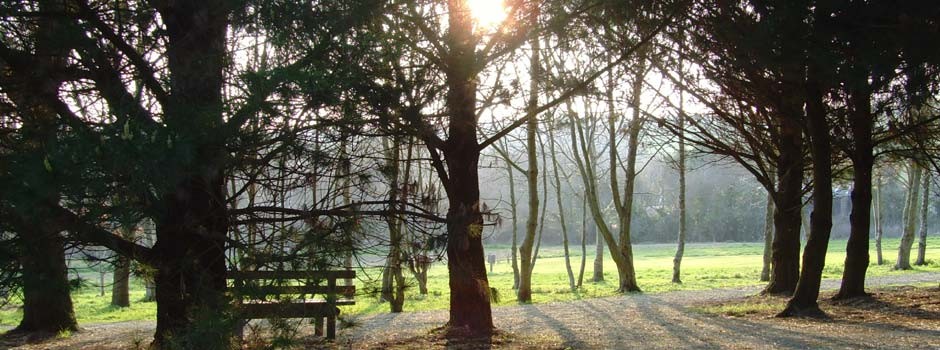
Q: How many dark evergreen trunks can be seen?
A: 6